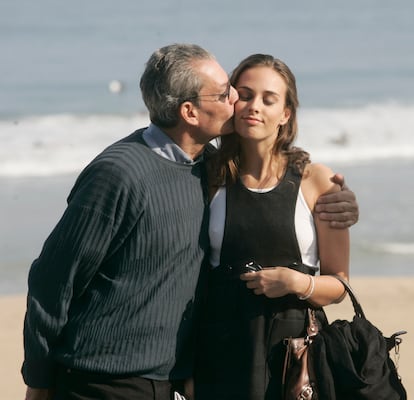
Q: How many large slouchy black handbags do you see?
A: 1